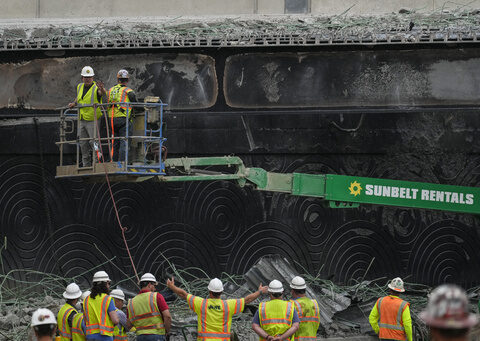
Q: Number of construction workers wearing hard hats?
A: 13